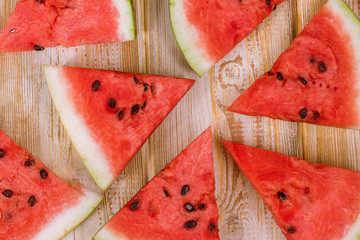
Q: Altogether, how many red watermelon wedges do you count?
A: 7